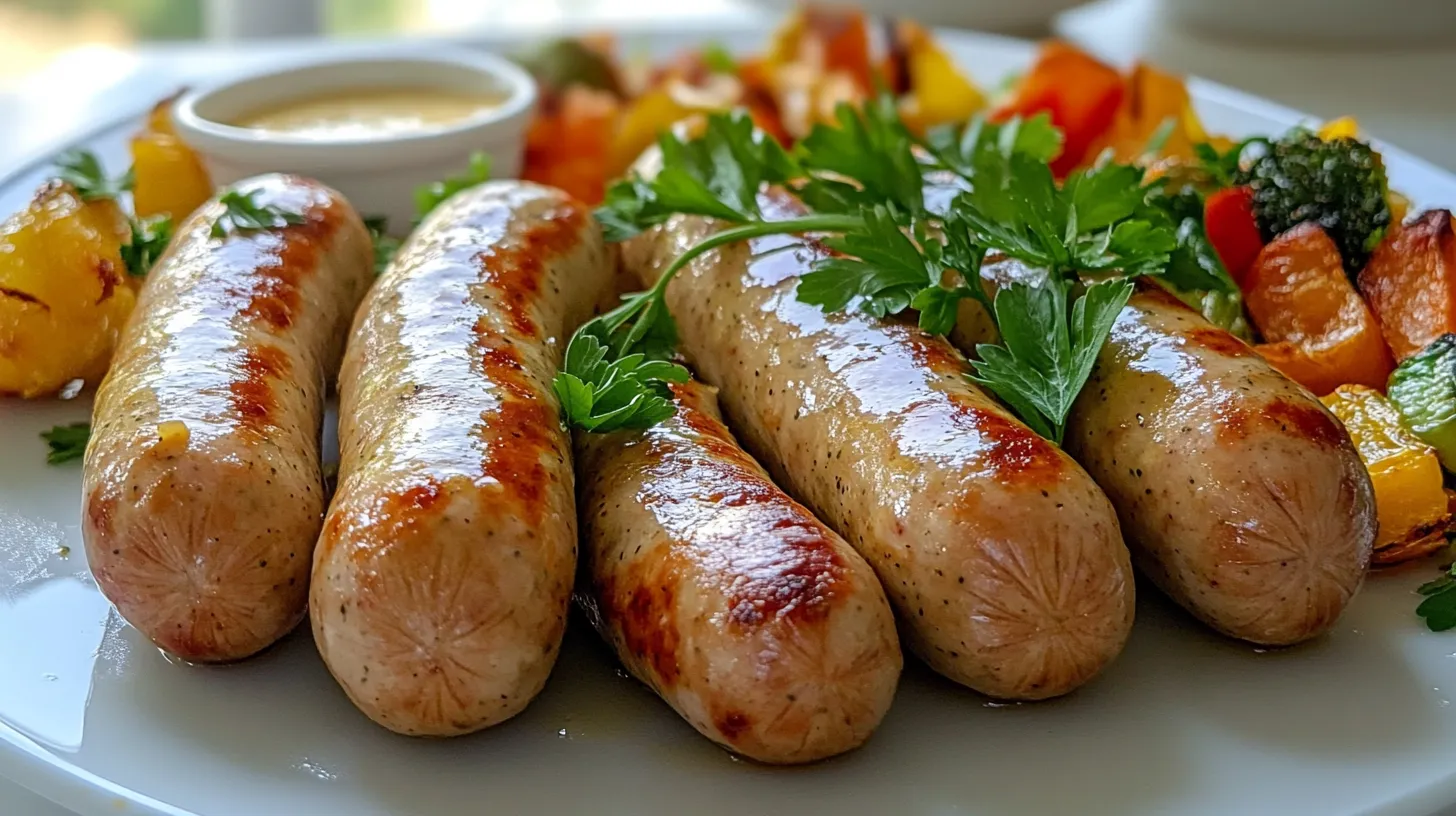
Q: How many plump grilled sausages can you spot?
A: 5